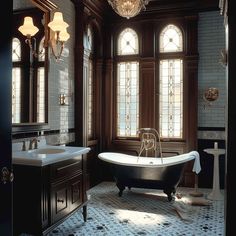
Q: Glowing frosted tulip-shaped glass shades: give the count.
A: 3